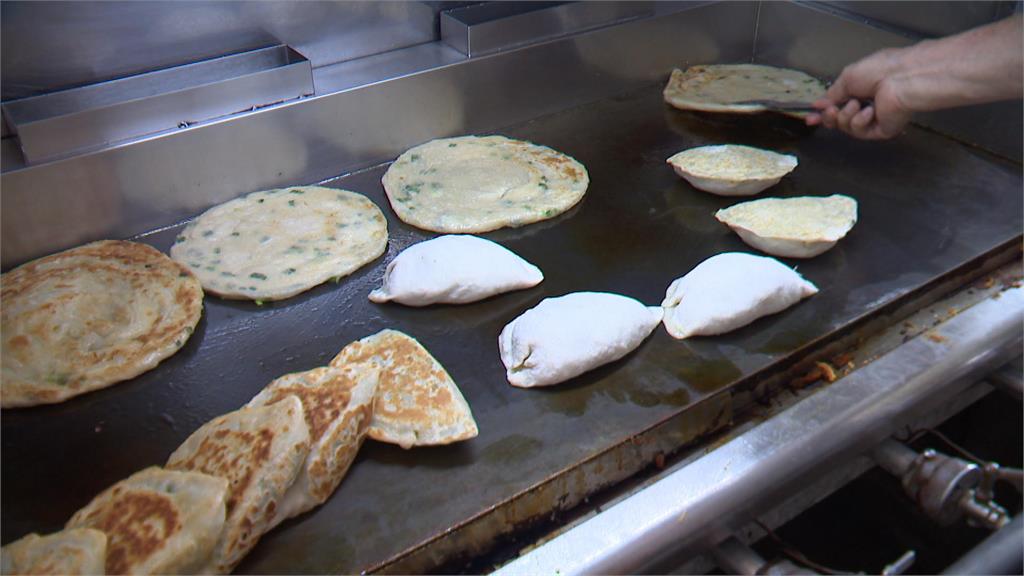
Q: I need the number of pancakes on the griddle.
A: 4